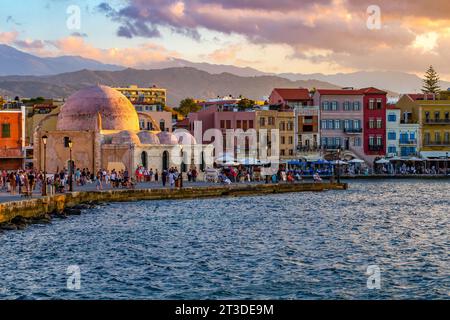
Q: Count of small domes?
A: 4